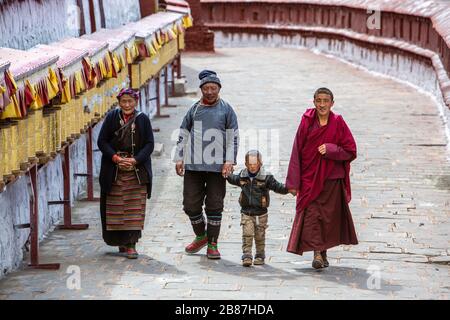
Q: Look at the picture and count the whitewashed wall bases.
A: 2